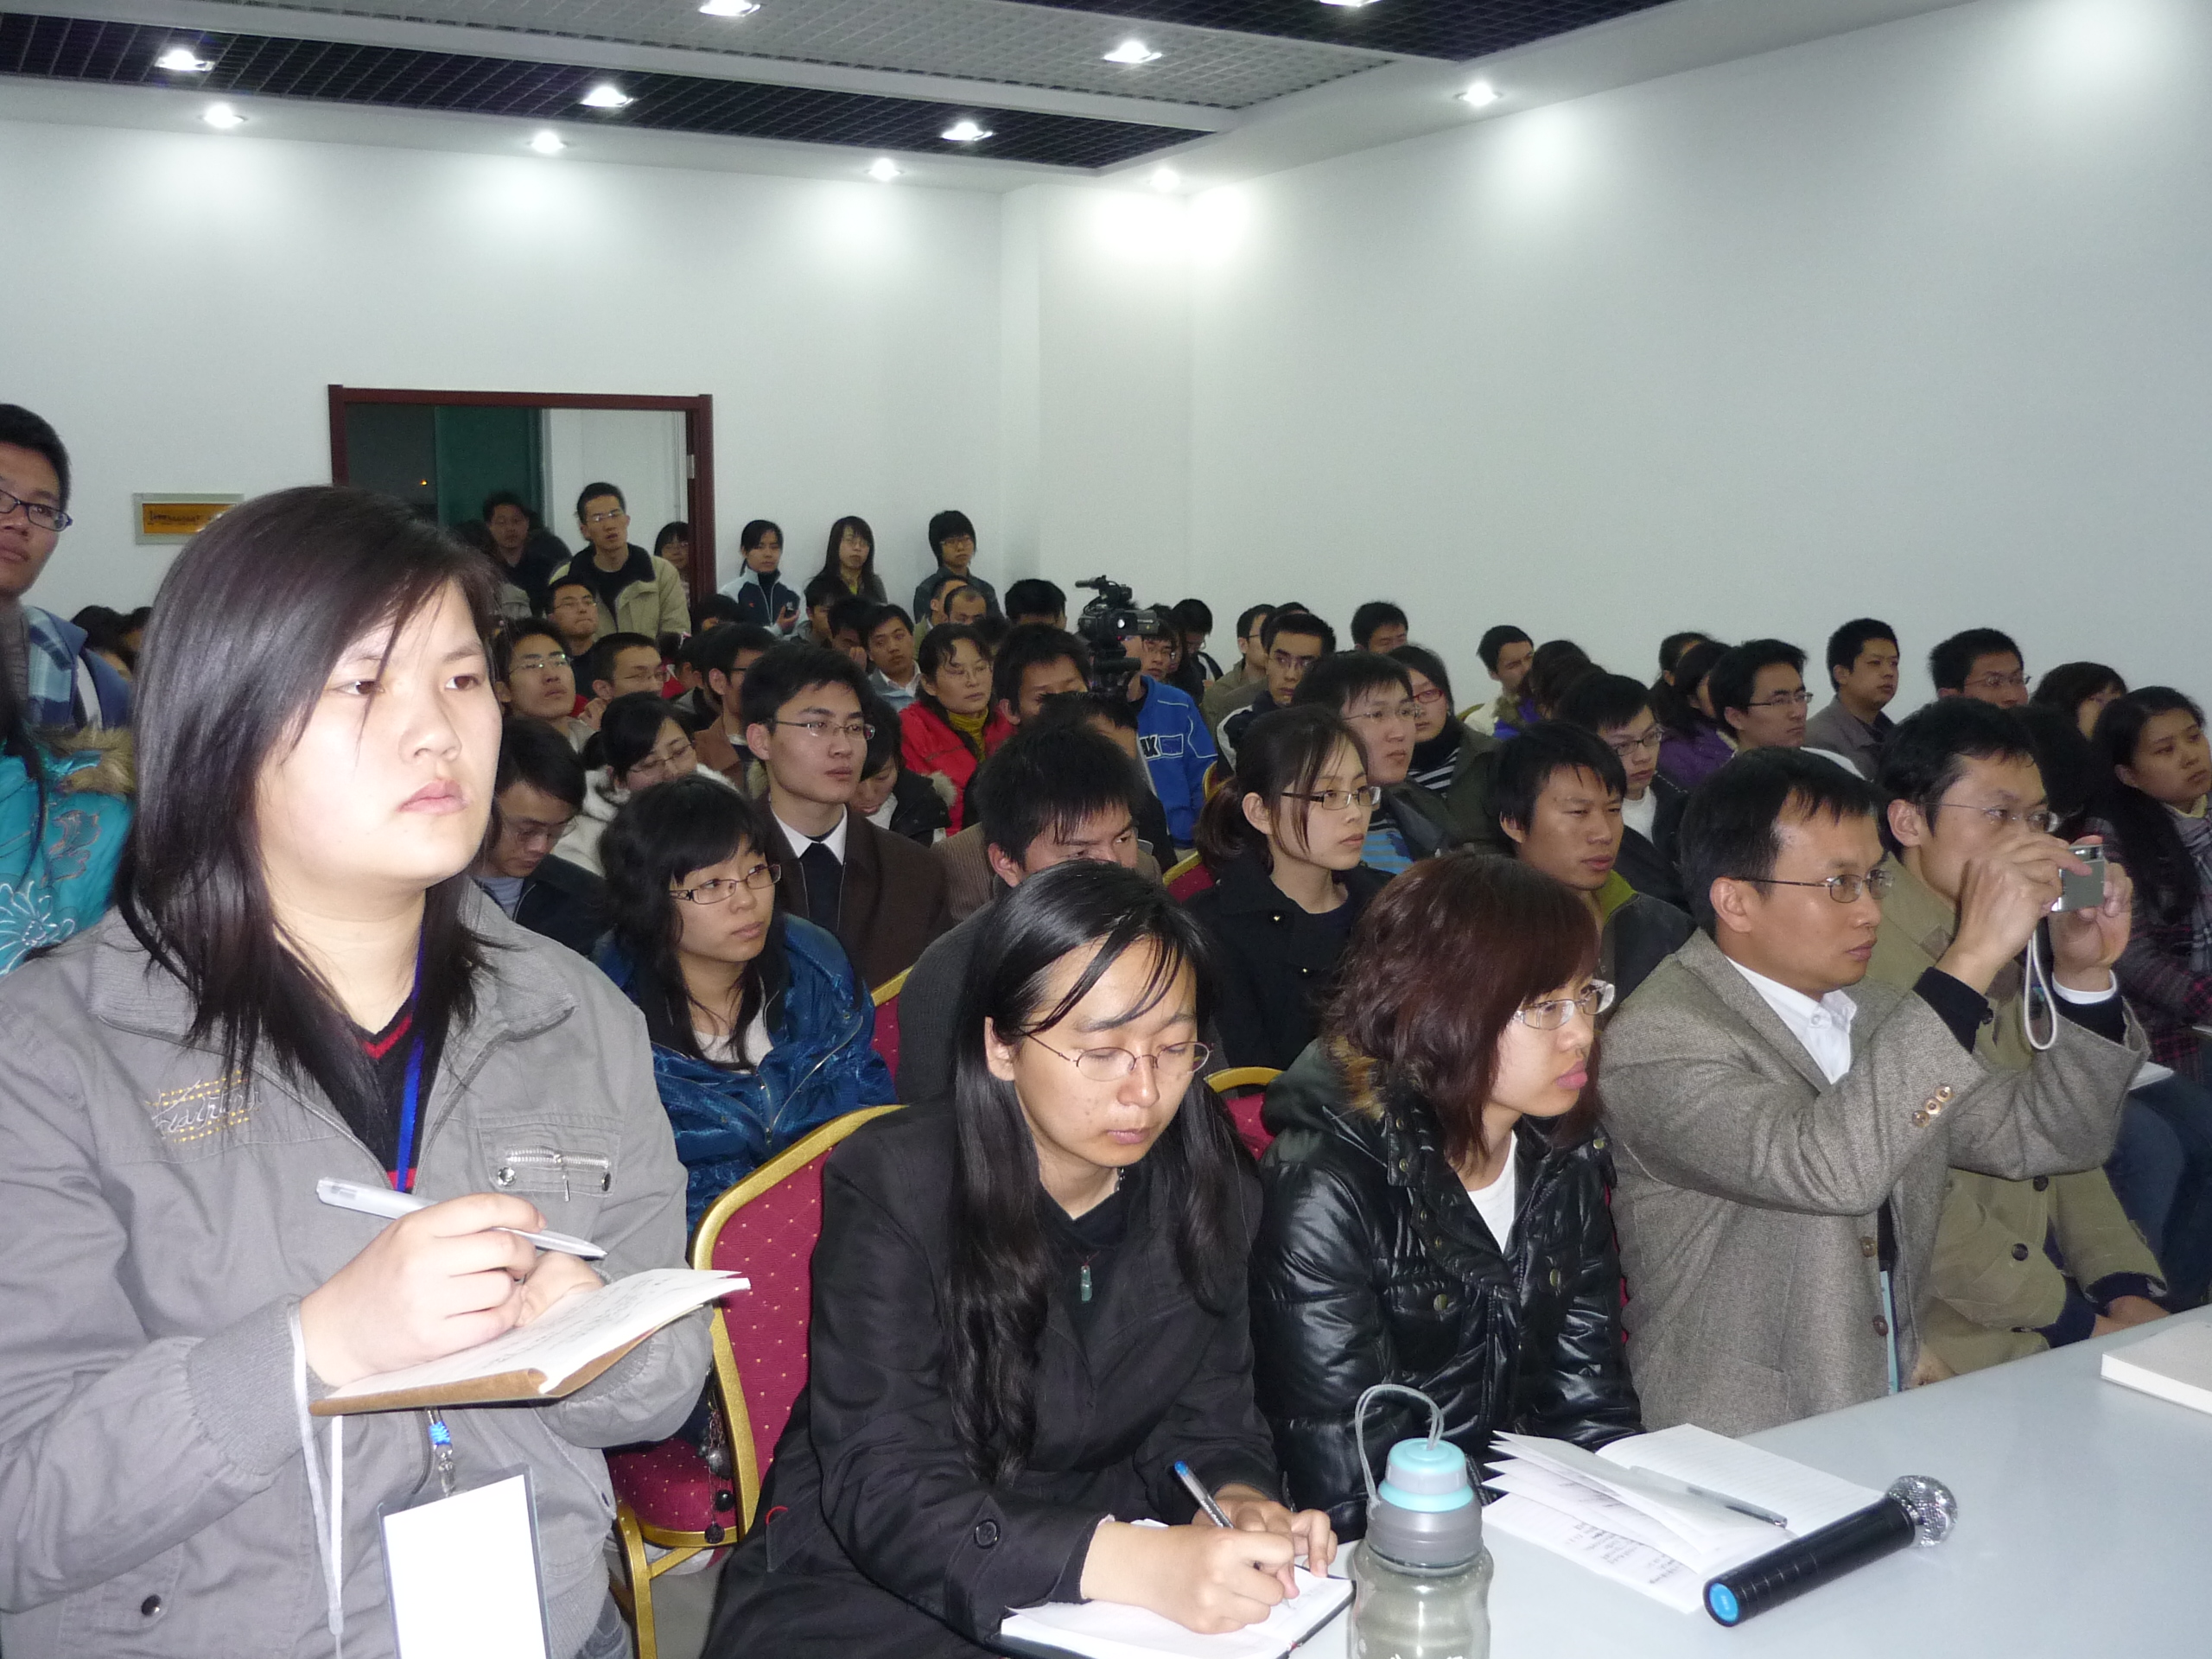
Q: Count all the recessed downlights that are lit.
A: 11